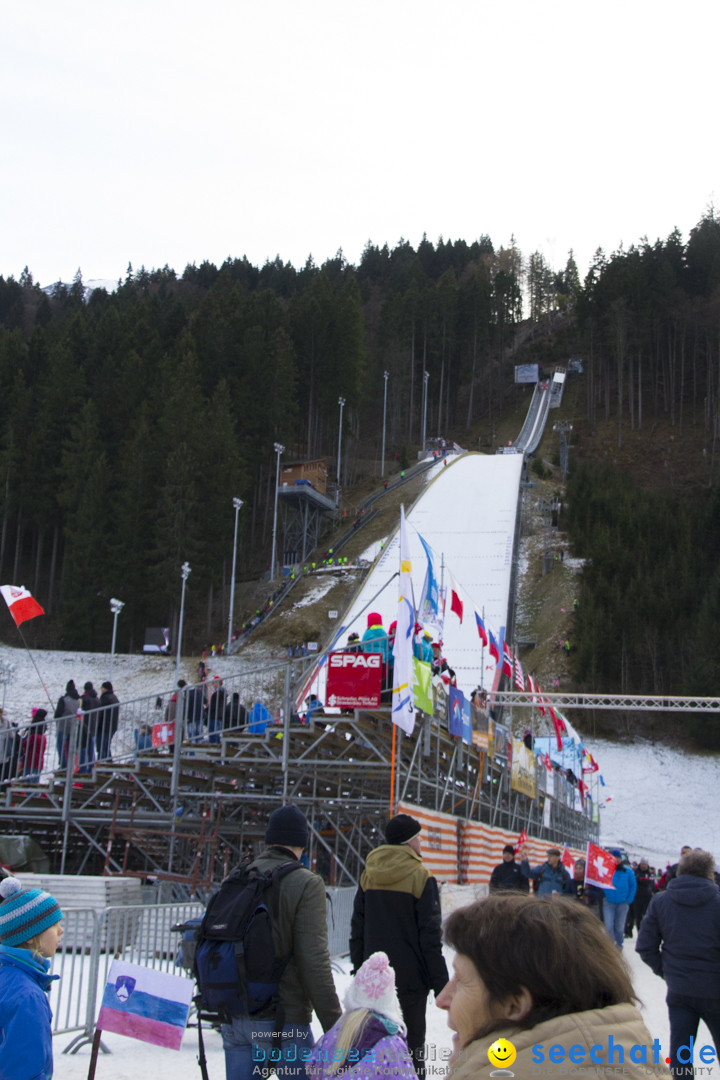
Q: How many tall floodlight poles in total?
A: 7